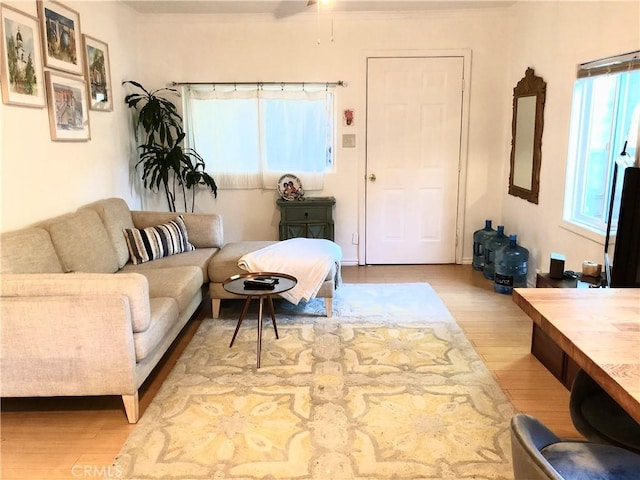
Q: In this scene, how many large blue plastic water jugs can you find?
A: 3